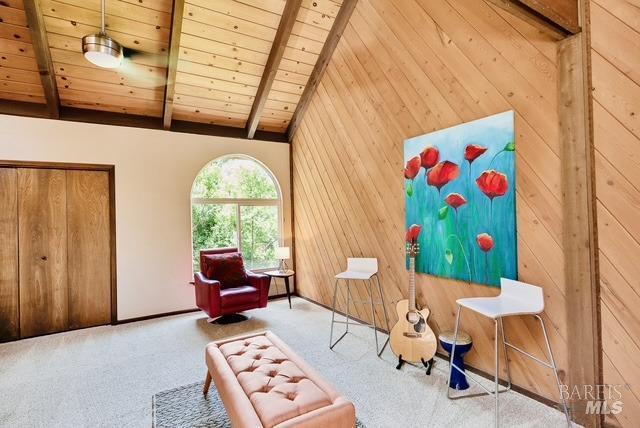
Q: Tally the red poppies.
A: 8